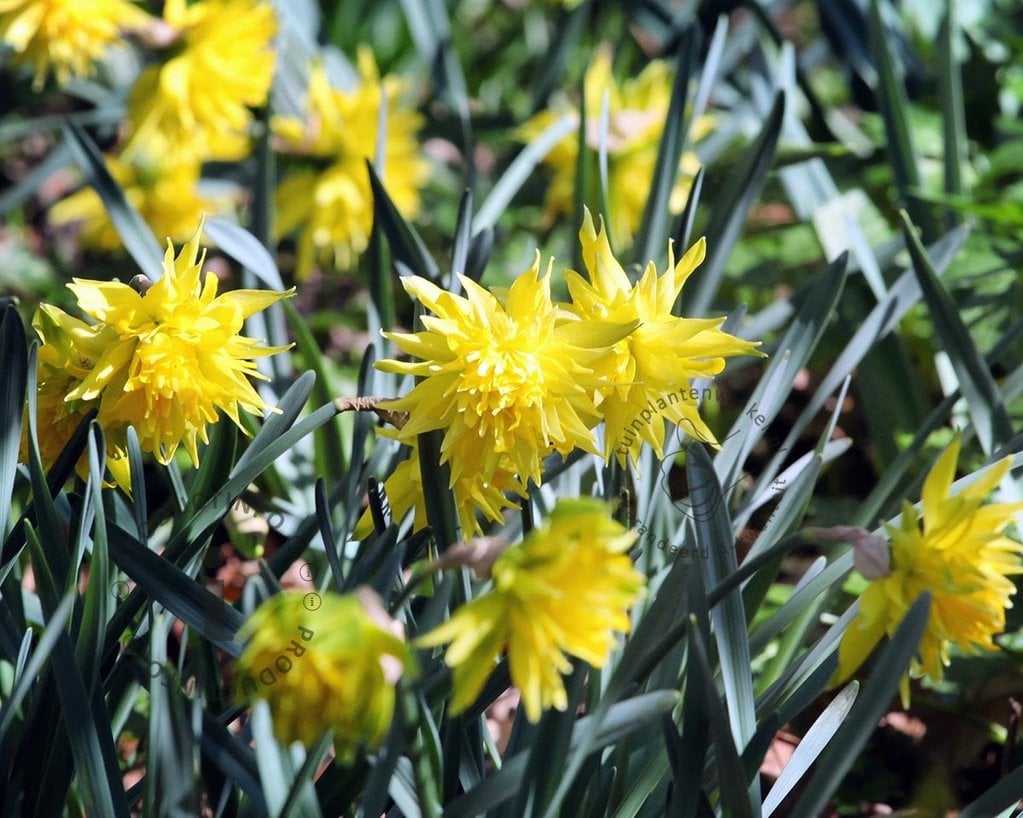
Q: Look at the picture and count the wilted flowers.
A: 0